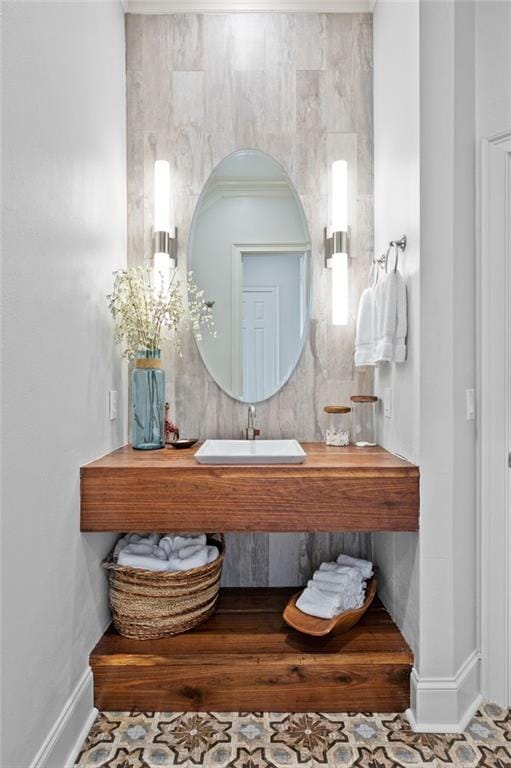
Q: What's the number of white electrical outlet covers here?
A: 3